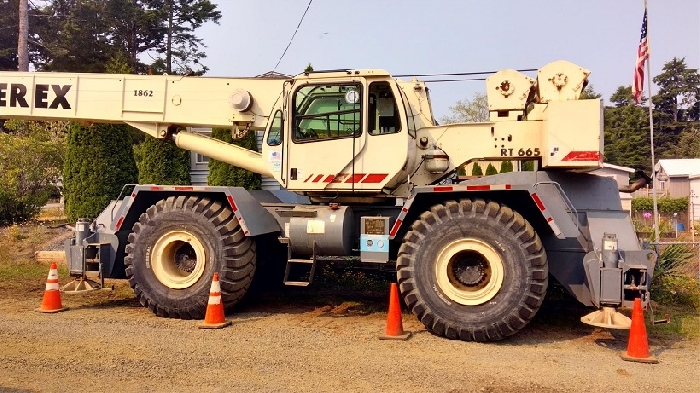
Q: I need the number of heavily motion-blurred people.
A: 0